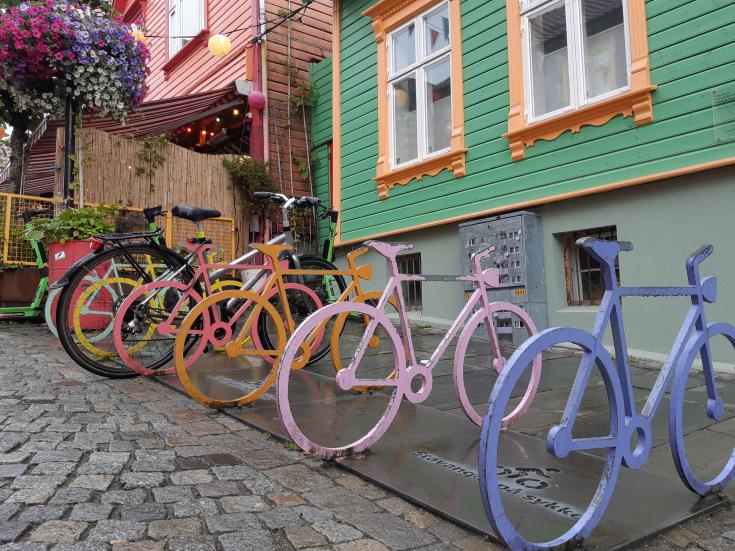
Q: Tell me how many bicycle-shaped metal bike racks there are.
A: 6